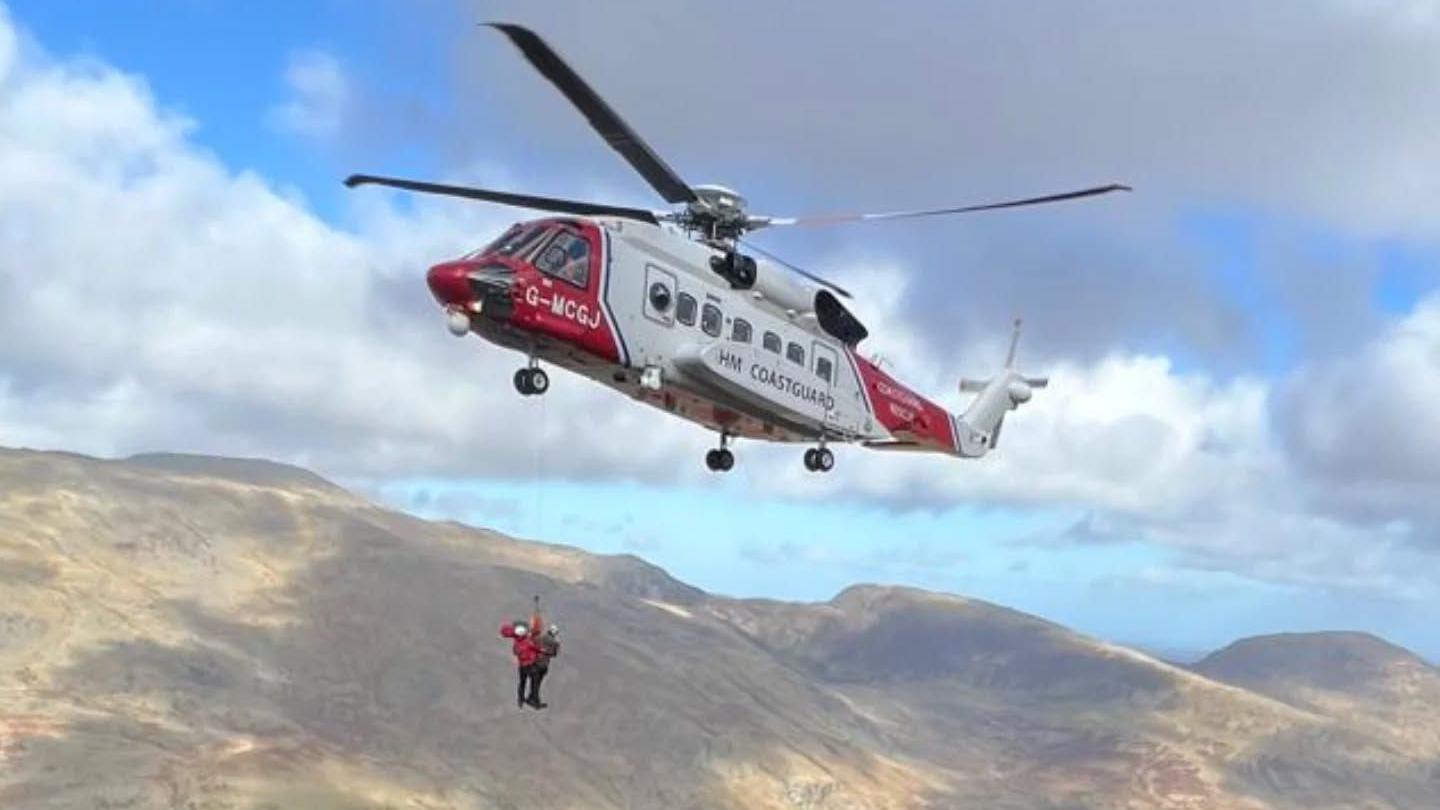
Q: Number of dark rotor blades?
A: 4